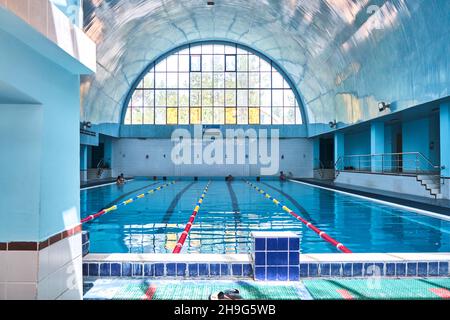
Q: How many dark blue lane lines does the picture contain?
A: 4